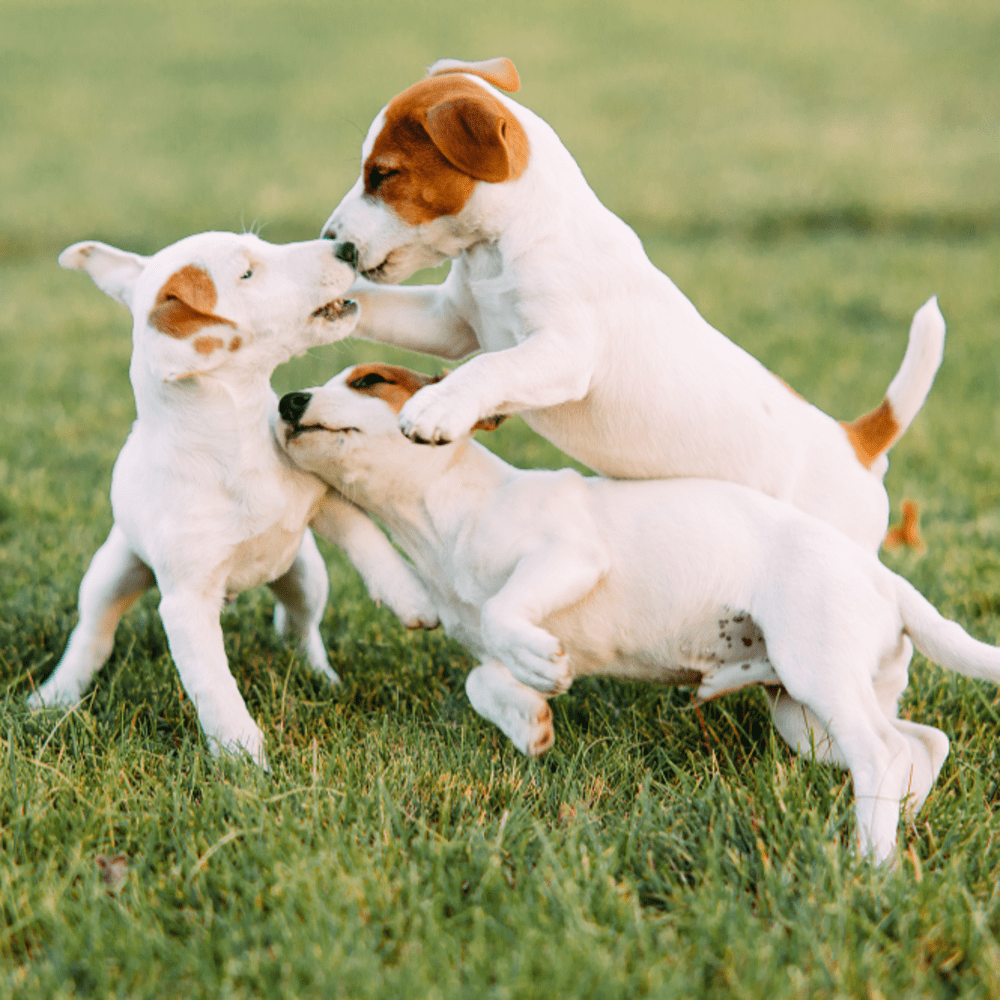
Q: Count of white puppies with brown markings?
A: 3